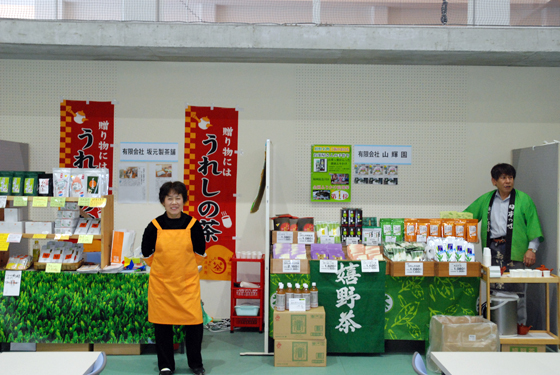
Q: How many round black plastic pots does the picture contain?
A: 0